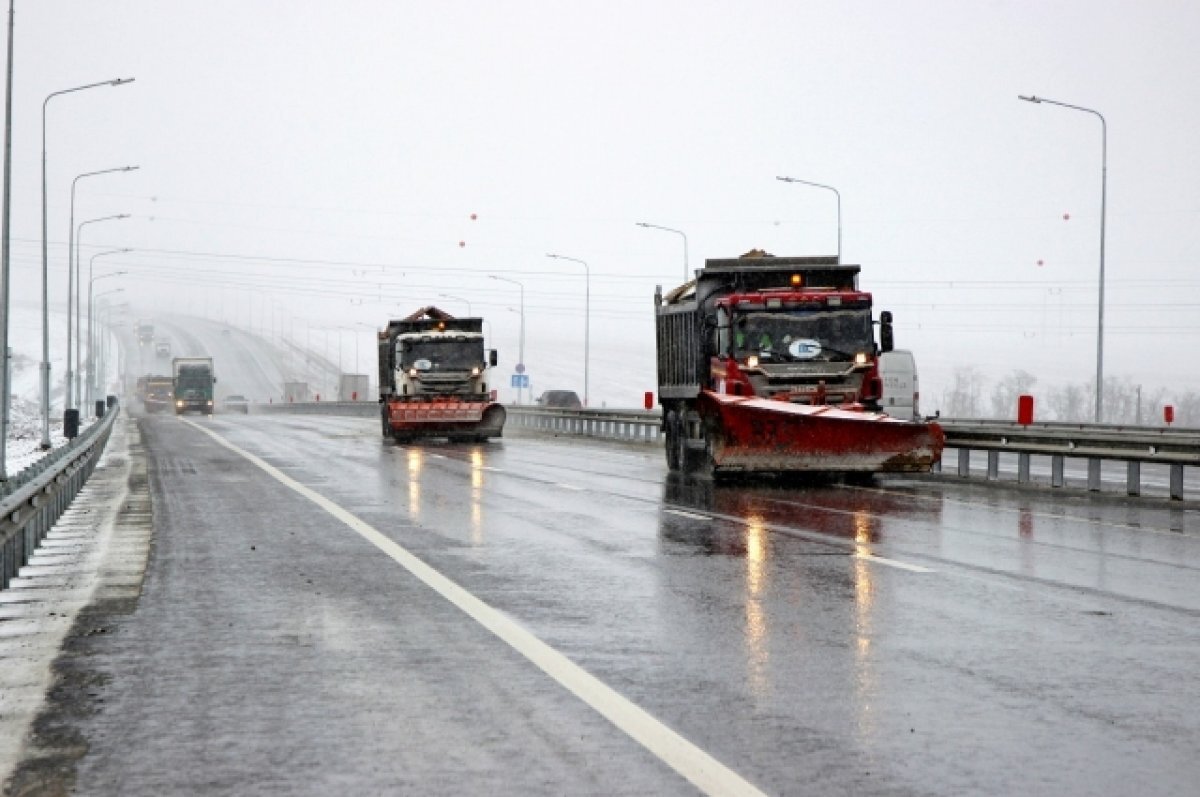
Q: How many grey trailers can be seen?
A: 2